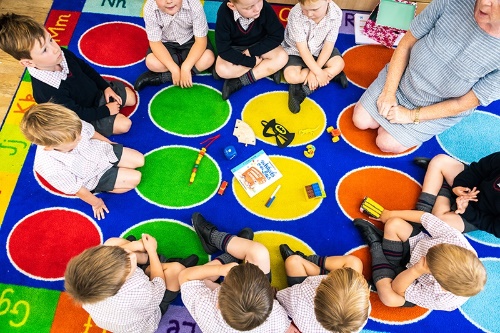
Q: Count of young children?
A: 10